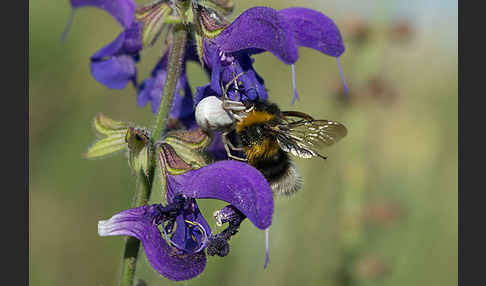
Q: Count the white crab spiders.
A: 1